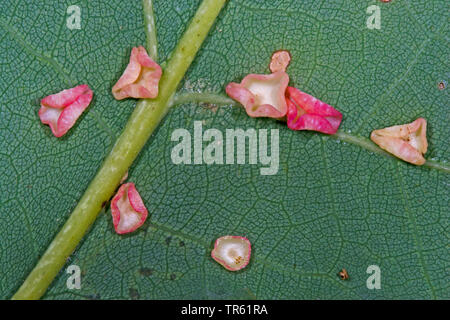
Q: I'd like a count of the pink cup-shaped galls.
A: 7